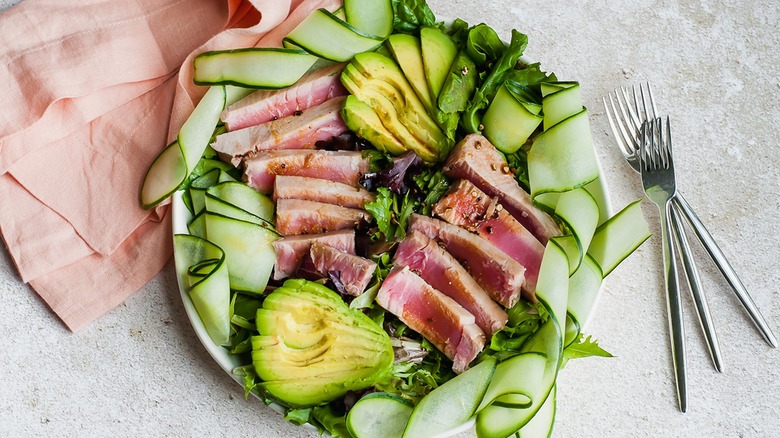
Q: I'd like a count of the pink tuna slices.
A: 12